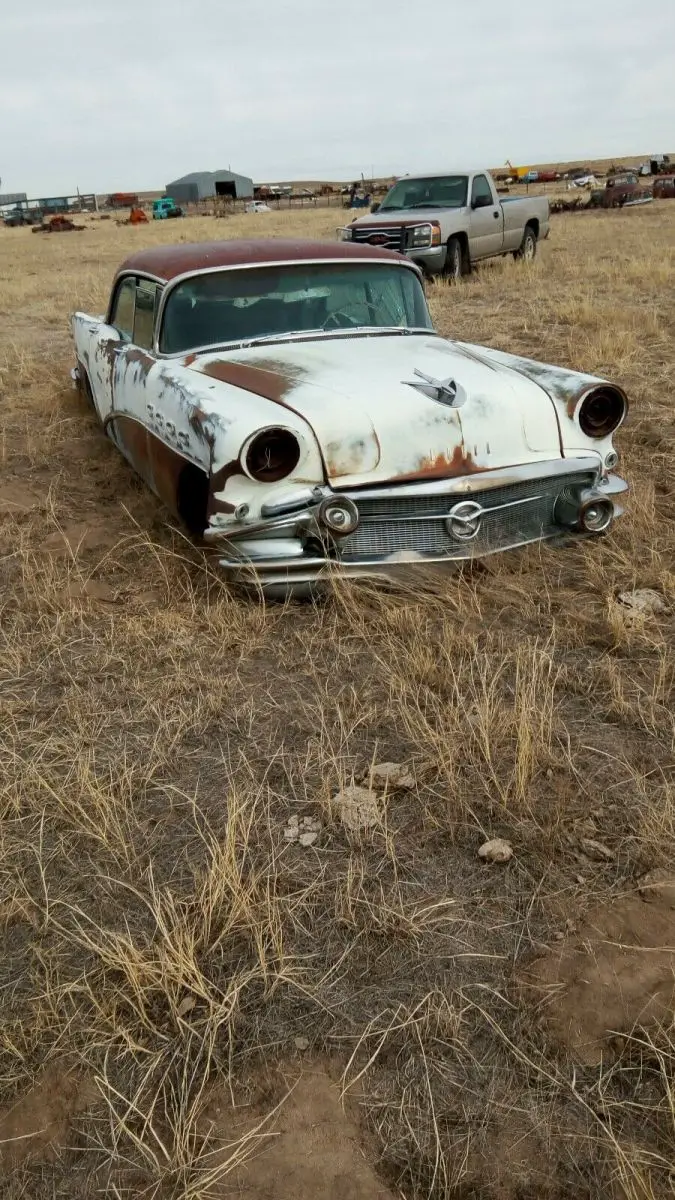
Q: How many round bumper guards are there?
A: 2